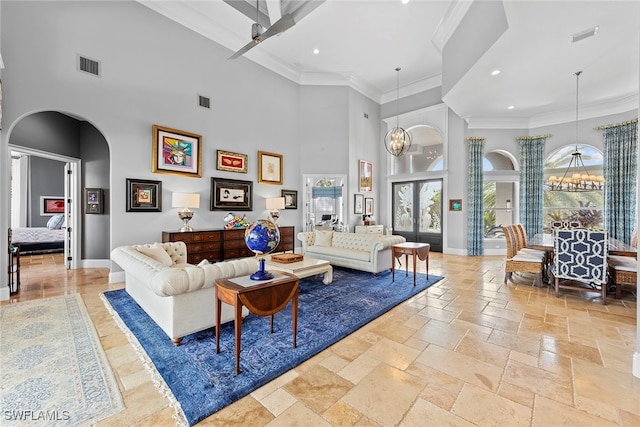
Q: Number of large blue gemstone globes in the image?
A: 1